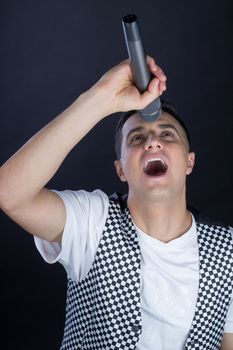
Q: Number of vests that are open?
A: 1